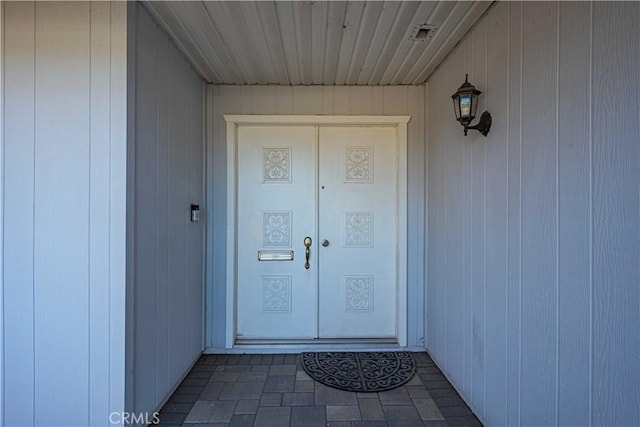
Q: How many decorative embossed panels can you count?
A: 6